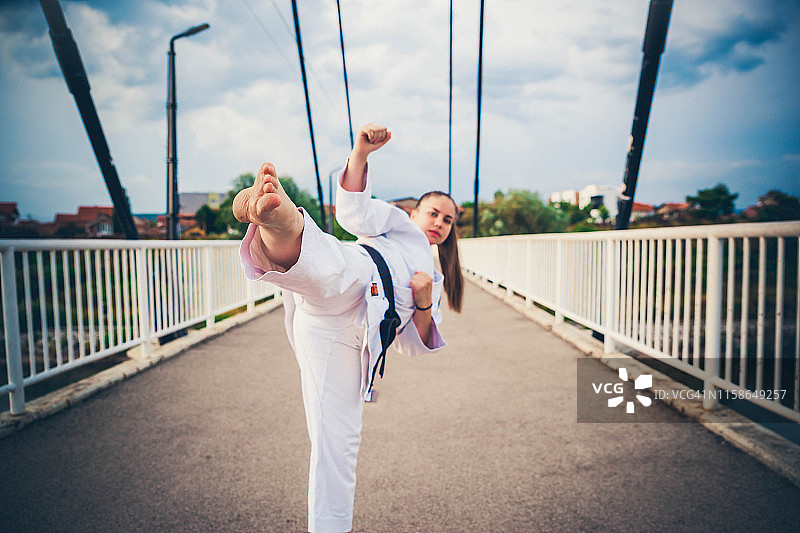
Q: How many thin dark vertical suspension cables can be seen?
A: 4